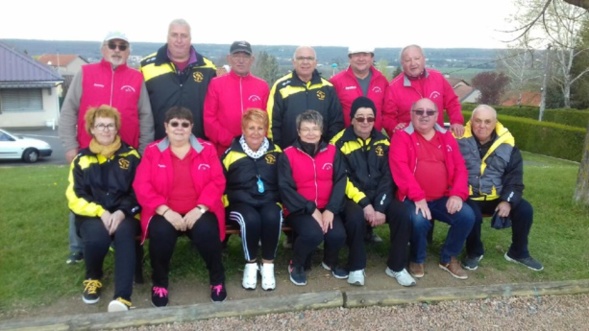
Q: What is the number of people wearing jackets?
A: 13